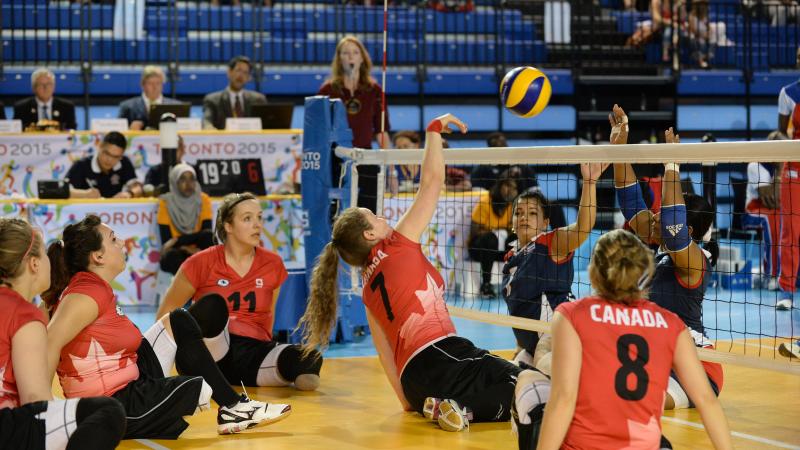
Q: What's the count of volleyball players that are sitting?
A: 7